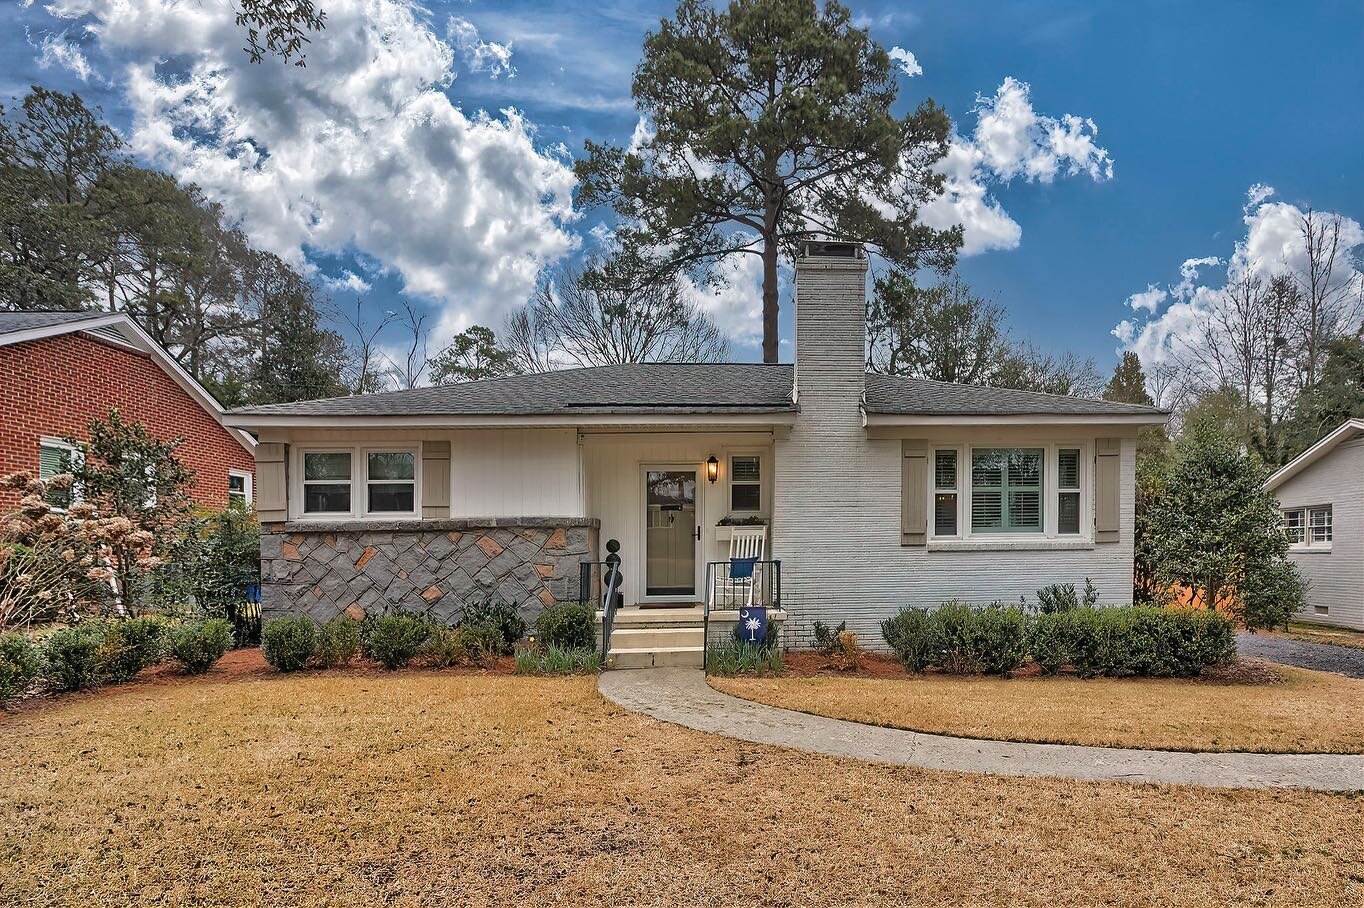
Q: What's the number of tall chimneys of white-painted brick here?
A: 1